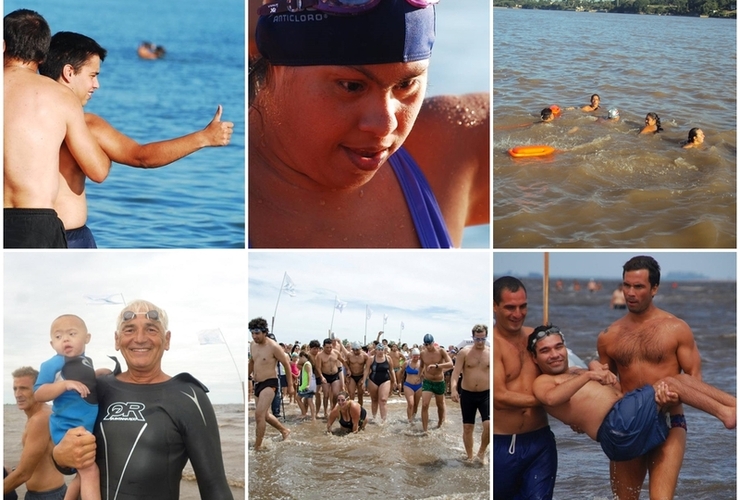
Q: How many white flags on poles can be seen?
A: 7